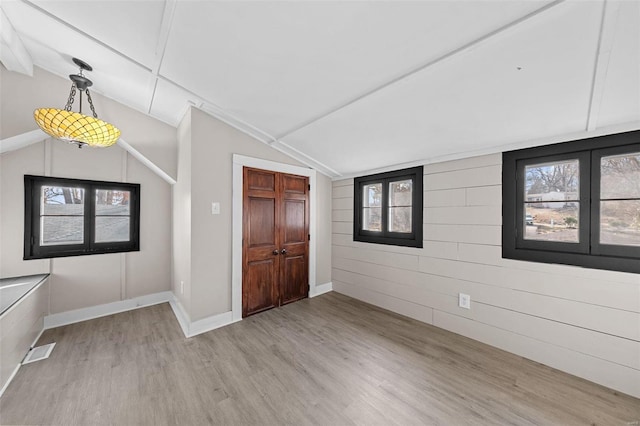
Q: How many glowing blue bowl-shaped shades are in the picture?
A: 0